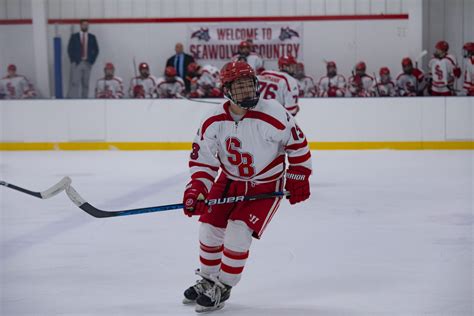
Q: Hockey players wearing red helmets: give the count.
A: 15